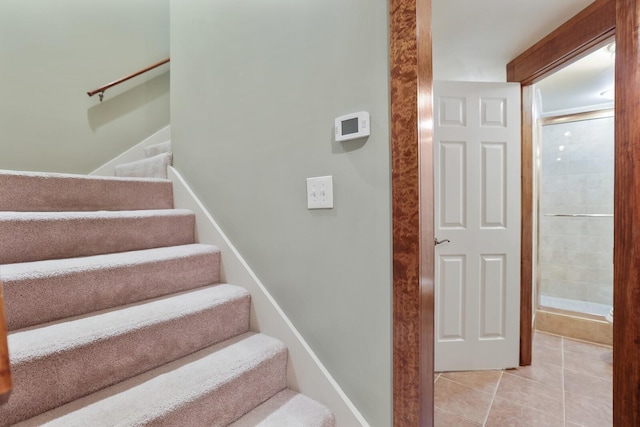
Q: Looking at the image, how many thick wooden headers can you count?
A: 1